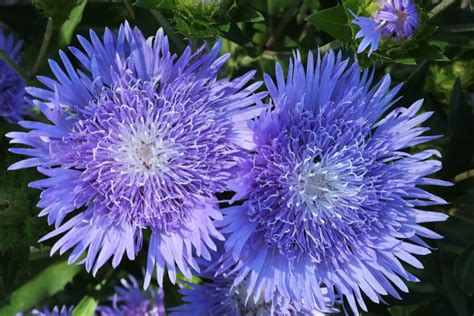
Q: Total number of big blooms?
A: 2